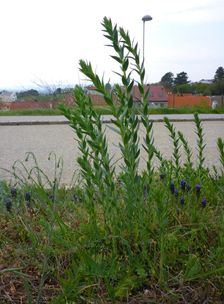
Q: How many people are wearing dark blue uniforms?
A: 0